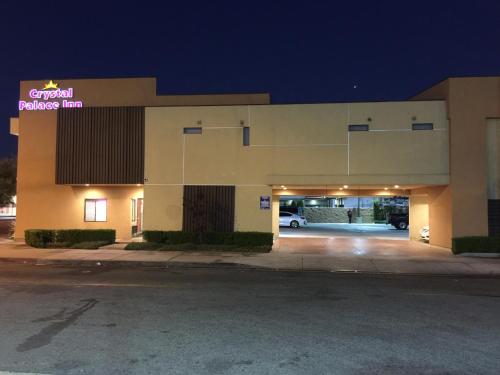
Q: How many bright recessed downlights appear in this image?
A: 8